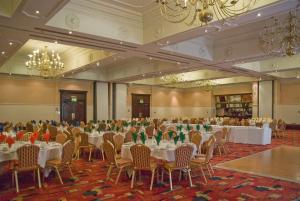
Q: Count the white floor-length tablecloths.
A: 1